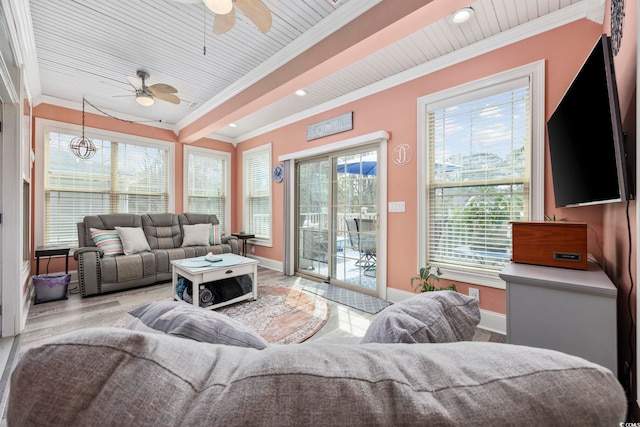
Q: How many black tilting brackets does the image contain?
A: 1